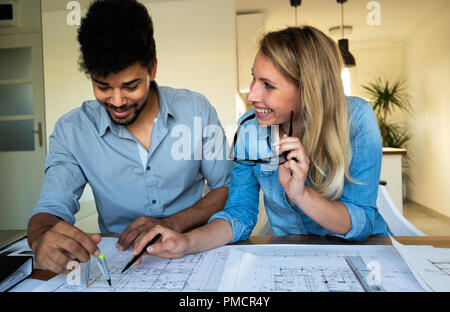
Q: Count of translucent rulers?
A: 1